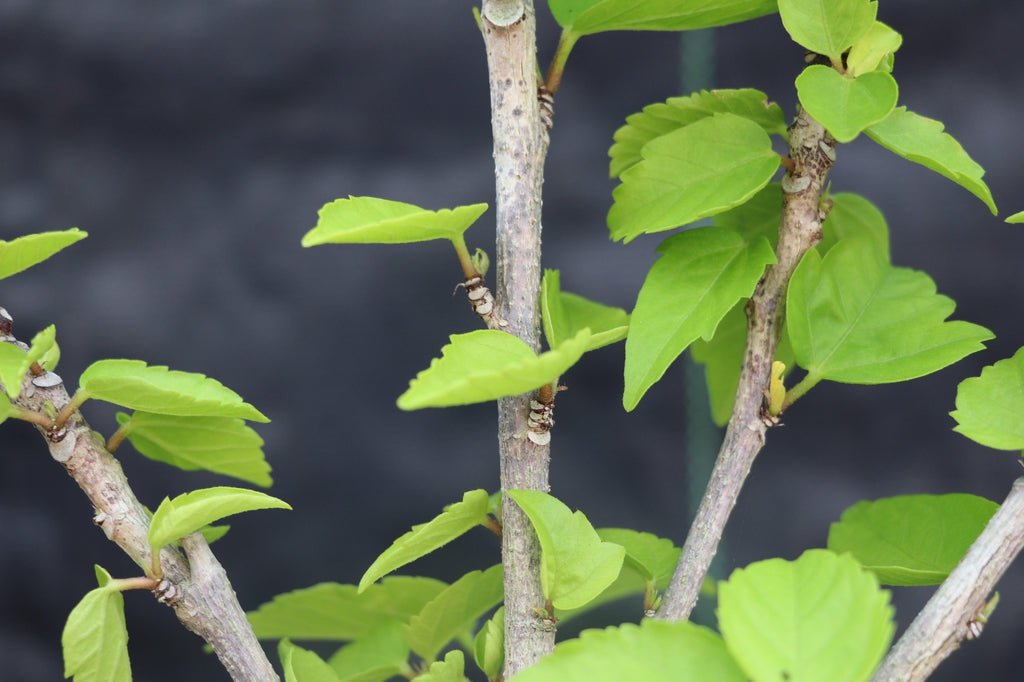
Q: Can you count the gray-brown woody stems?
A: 4